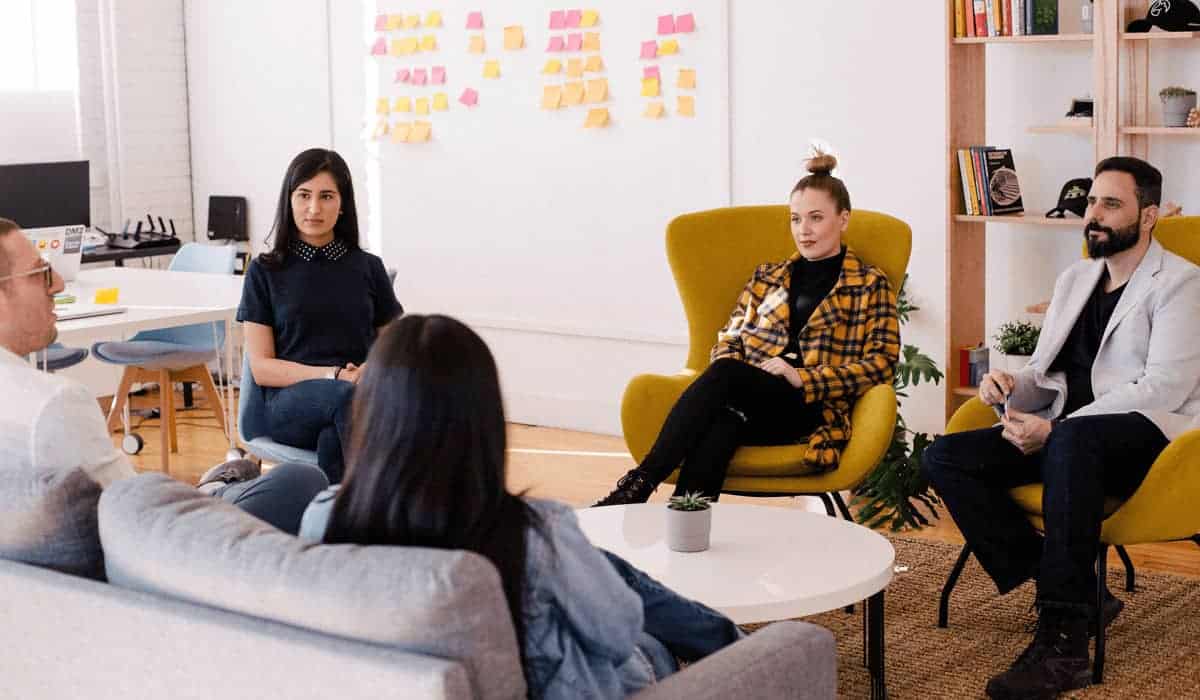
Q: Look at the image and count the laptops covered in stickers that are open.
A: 1